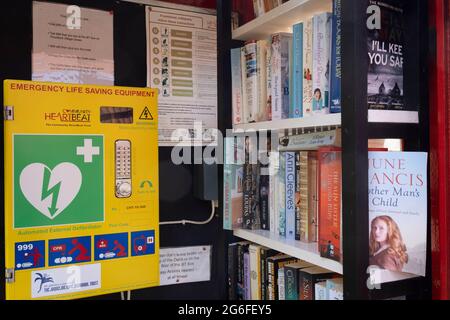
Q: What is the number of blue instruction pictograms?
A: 4